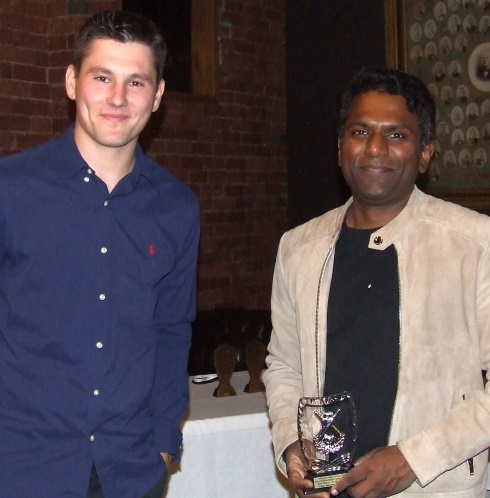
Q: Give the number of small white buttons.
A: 8